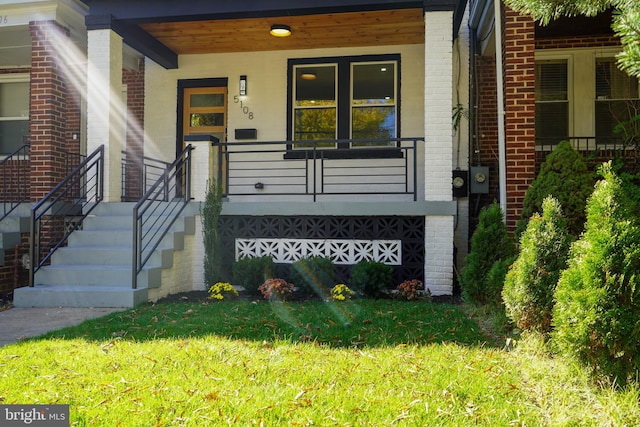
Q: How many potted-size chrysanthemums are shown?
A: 4